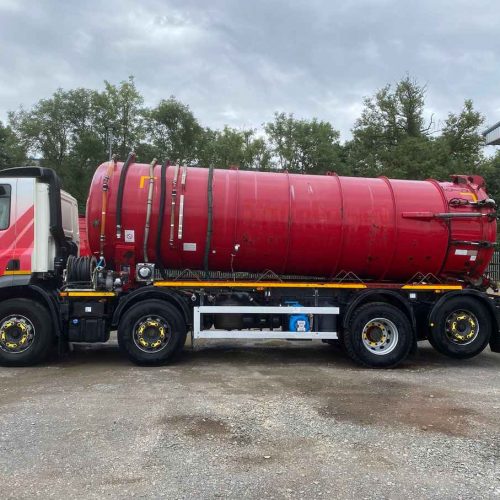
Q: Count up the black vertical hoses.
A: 3